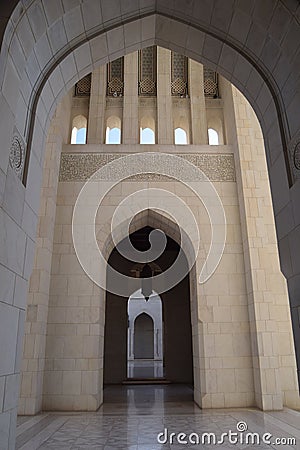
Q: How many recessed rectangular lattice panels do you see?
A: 5